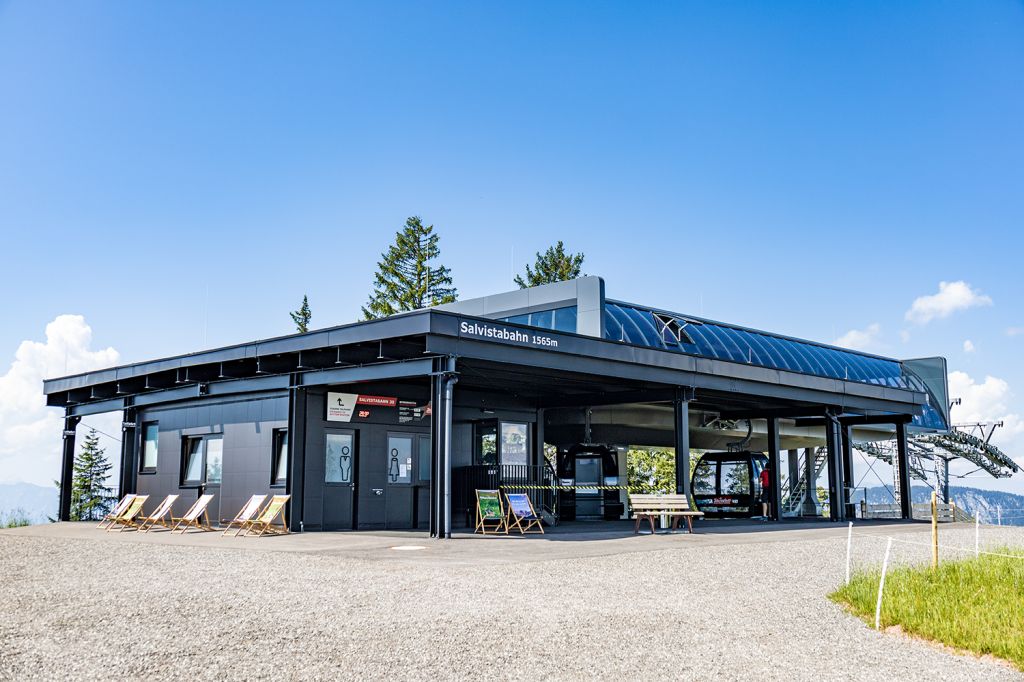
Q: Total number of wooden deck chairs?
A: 8